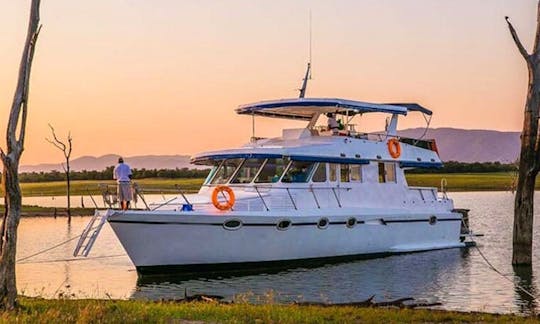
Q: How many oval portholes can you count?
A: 5